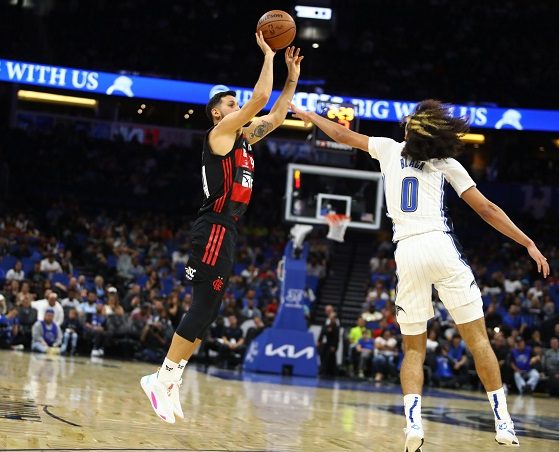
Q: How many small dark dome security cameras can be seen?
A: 0